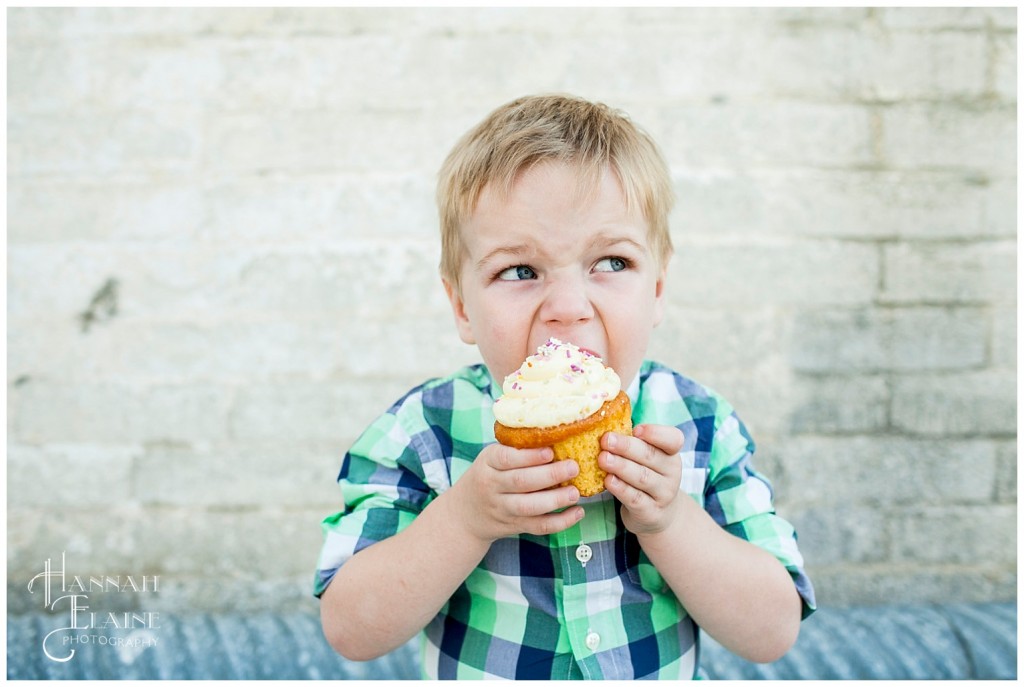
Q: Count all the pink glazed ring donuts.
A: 0